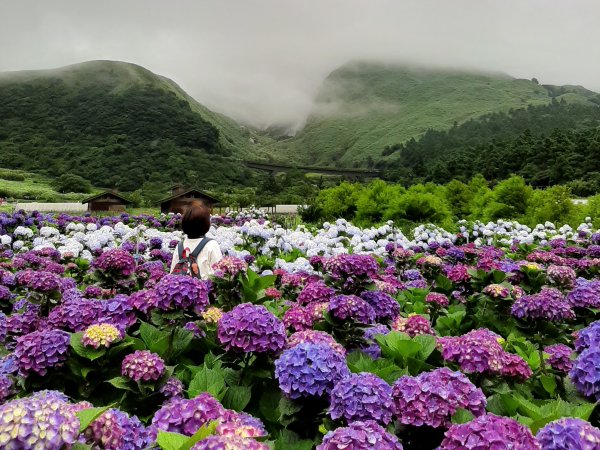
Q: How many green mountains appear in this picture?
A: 2